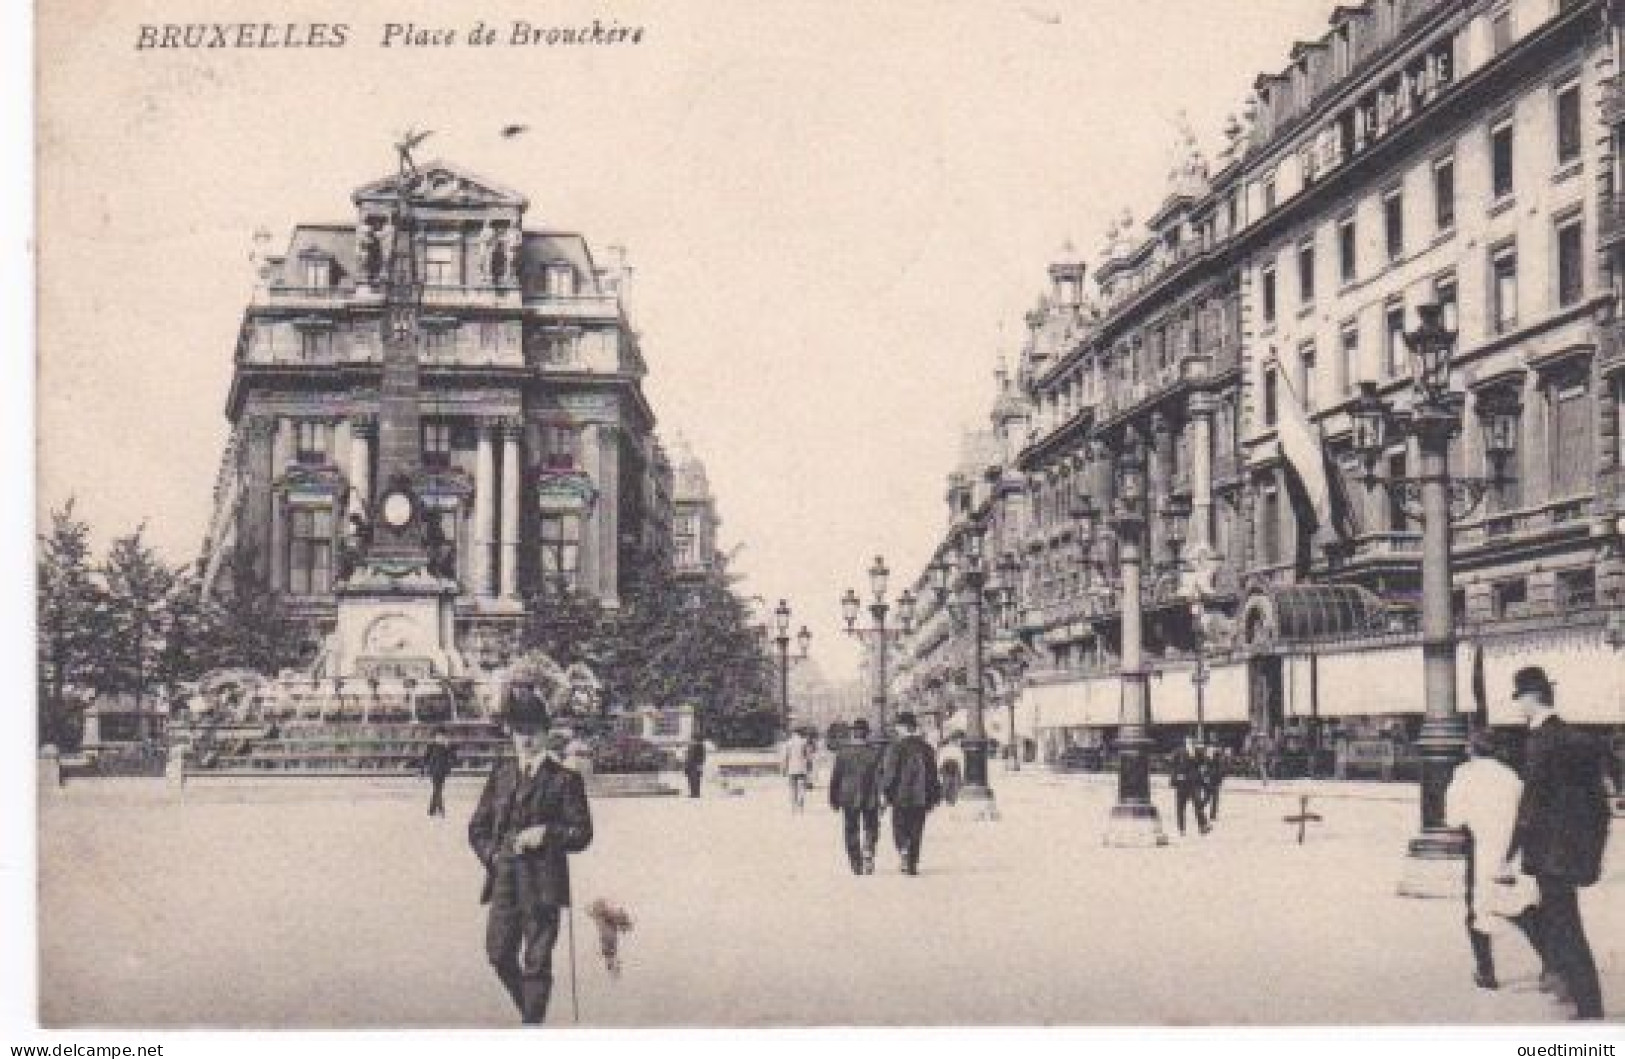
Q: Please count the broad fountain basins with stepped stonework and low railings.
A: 1